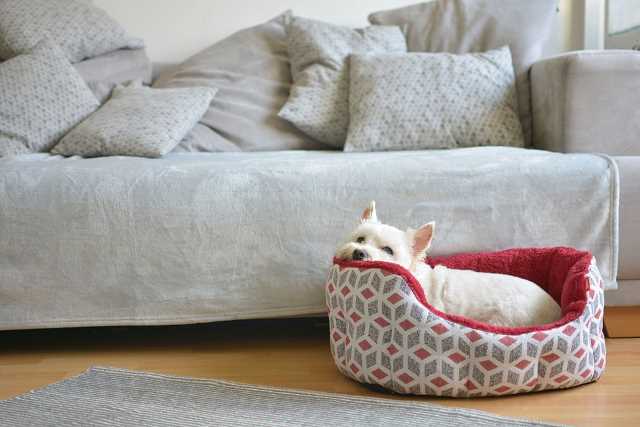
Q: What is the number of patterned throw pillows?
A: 5